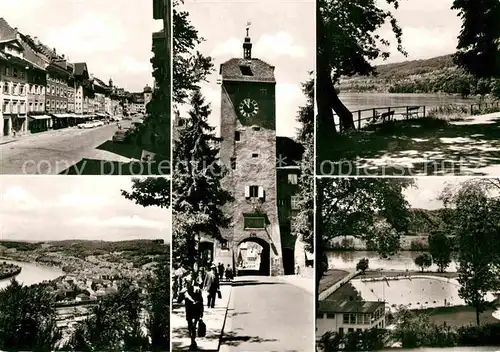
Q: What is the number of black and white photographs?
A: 5